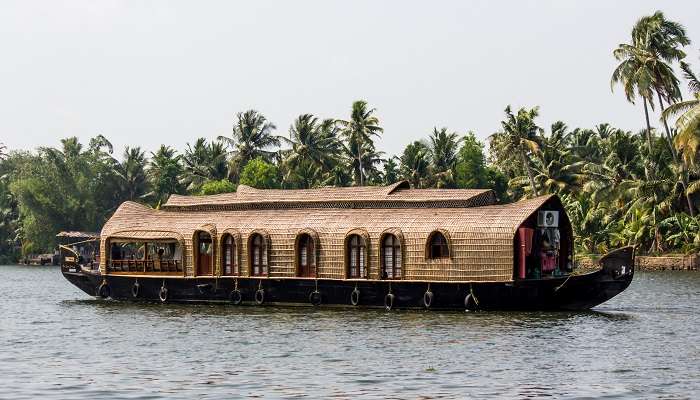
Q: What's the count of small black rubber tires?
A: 10